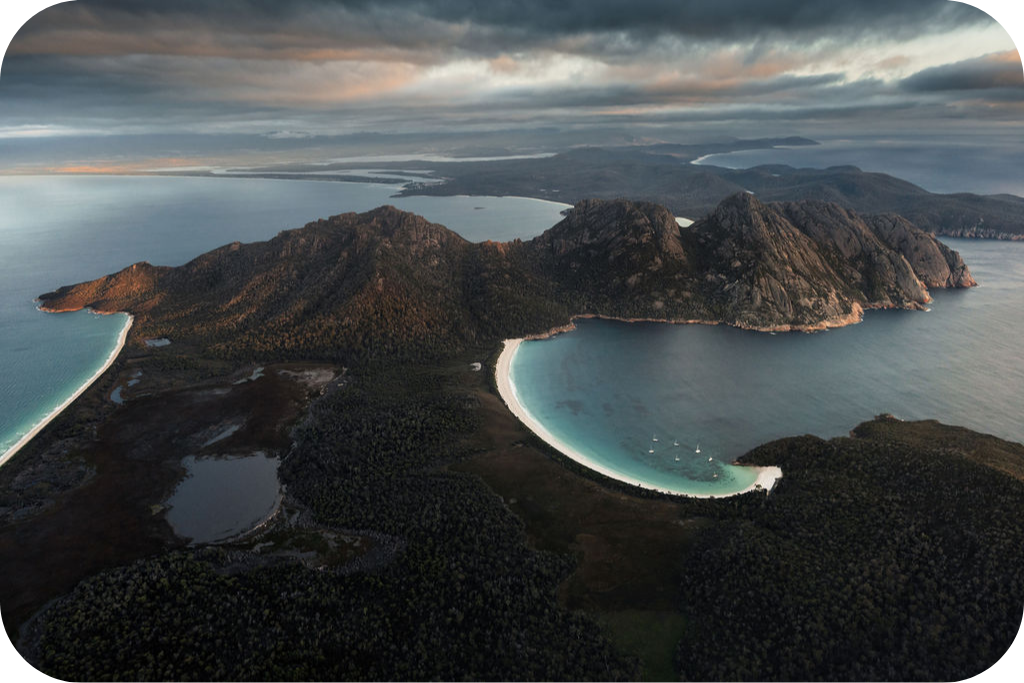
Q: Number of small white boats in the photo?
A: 7